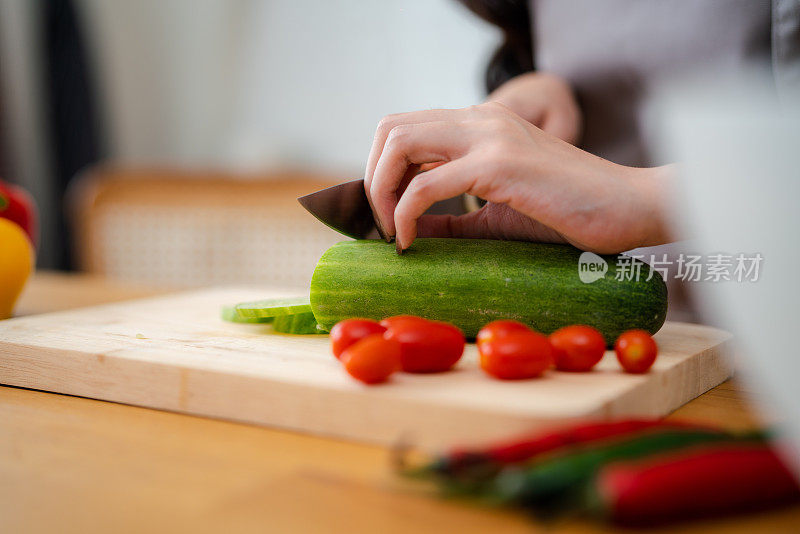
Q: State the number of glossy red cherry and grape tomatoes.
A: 8